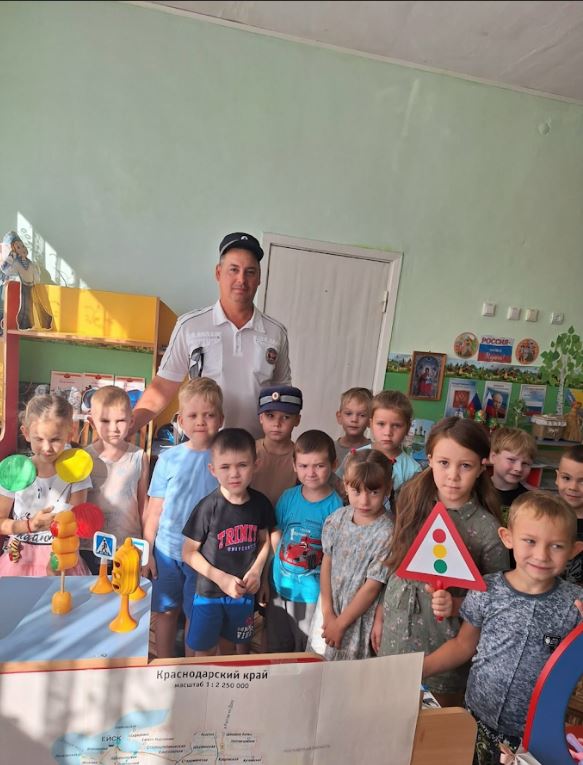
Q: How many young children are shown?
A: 13